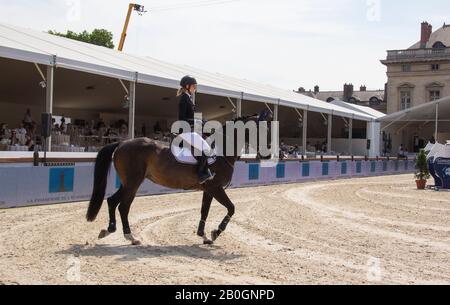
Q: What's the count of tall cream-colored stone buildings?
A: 1